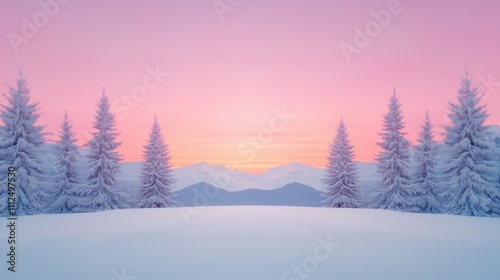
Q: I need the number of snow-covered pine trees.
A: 8